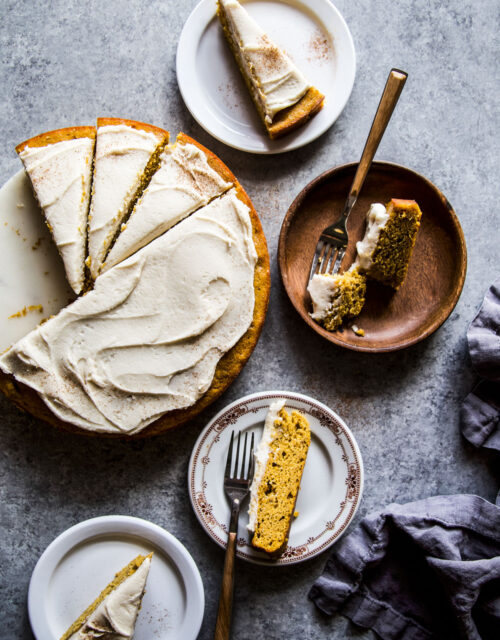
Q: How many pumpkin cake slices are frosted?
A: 7